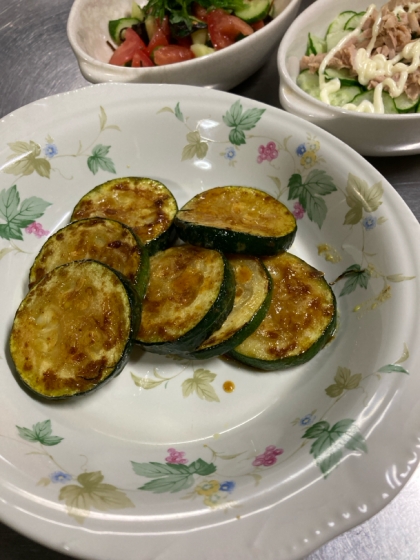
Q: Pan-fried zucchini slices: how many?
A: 7